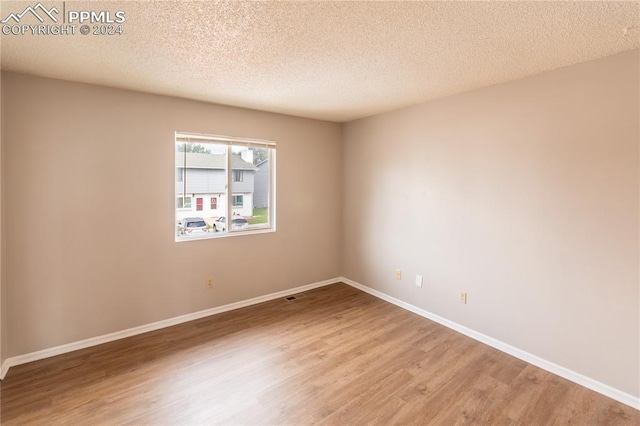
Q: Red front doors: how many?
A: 2